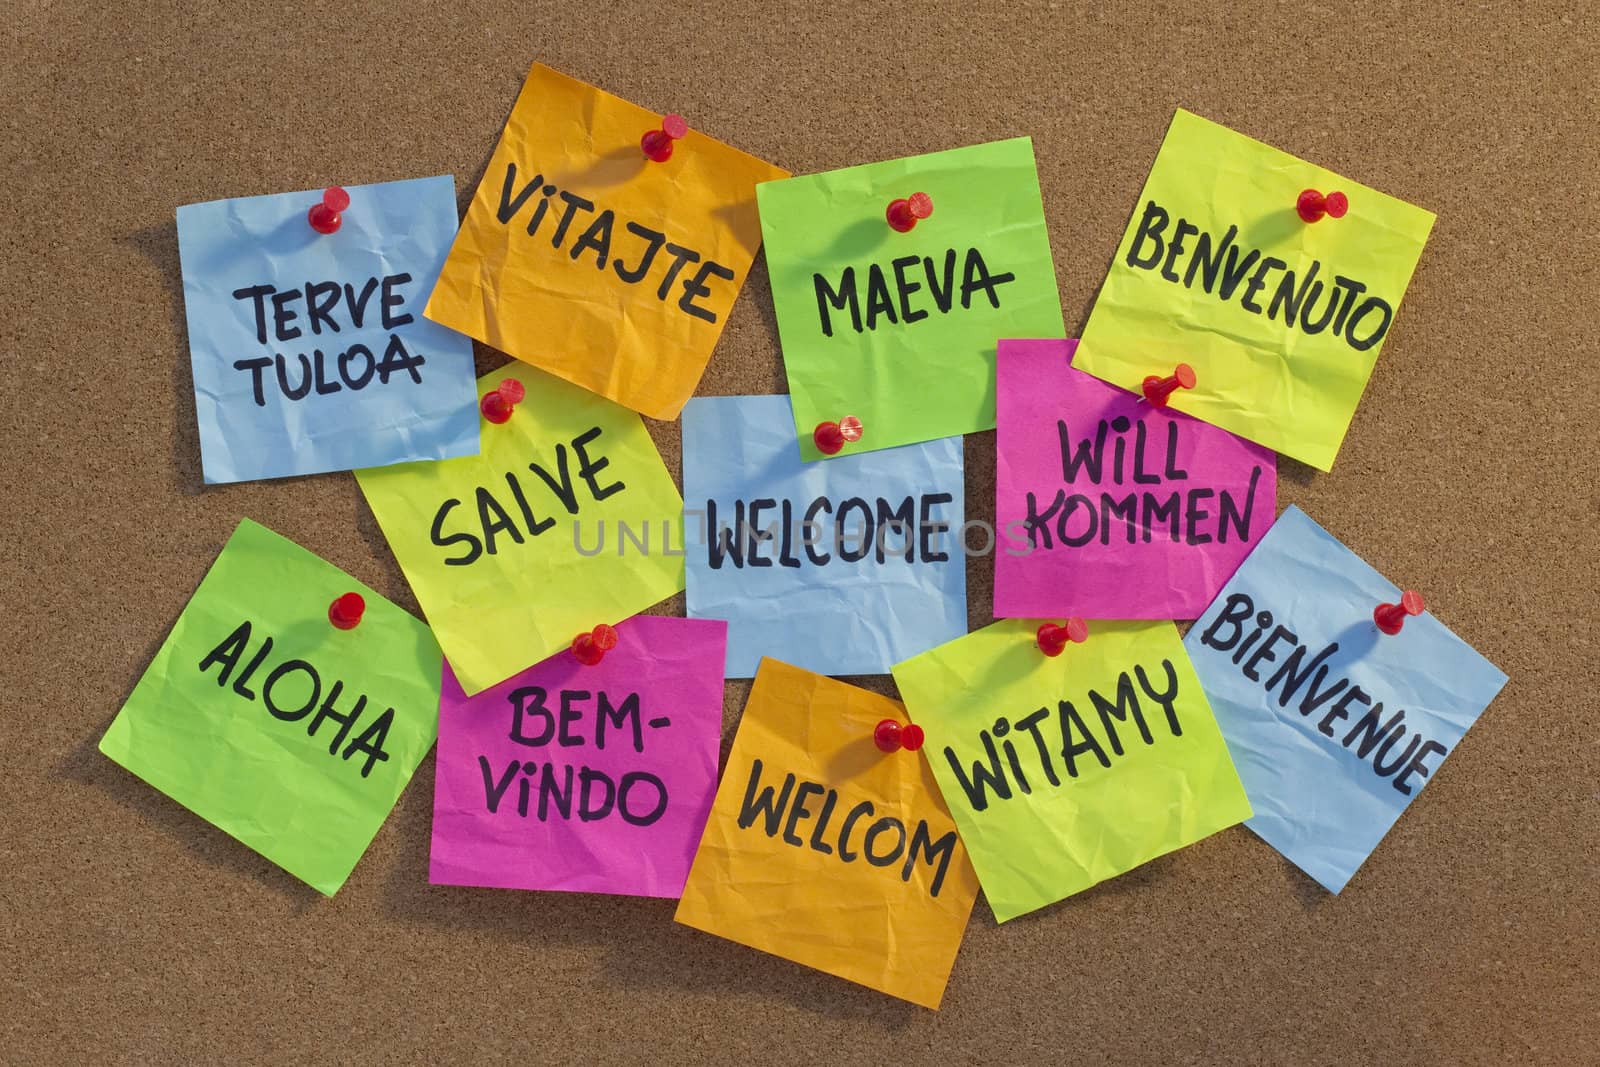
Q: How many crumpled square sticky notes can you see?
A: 12